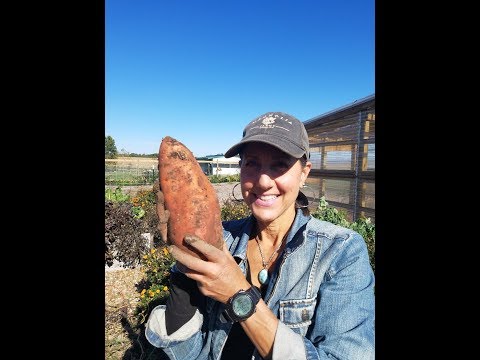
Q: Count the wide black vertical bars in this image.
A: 2